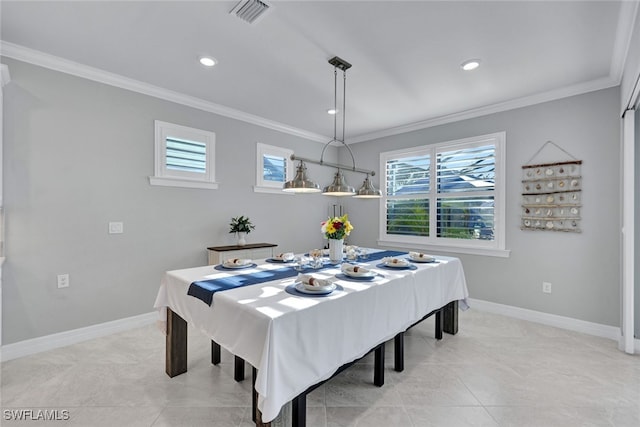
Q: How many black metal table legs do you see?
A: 7